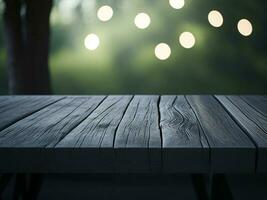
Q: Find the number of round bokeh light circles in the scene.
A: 8